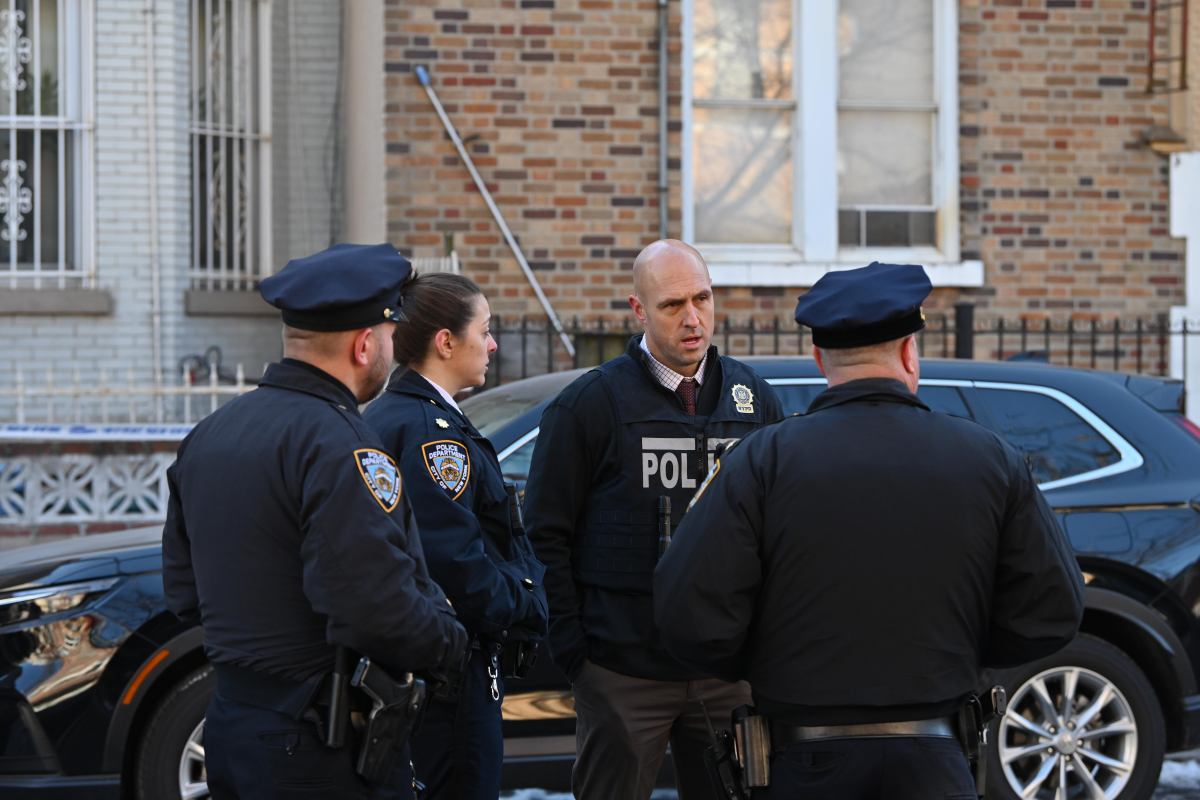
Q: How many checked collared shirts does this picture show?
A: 1